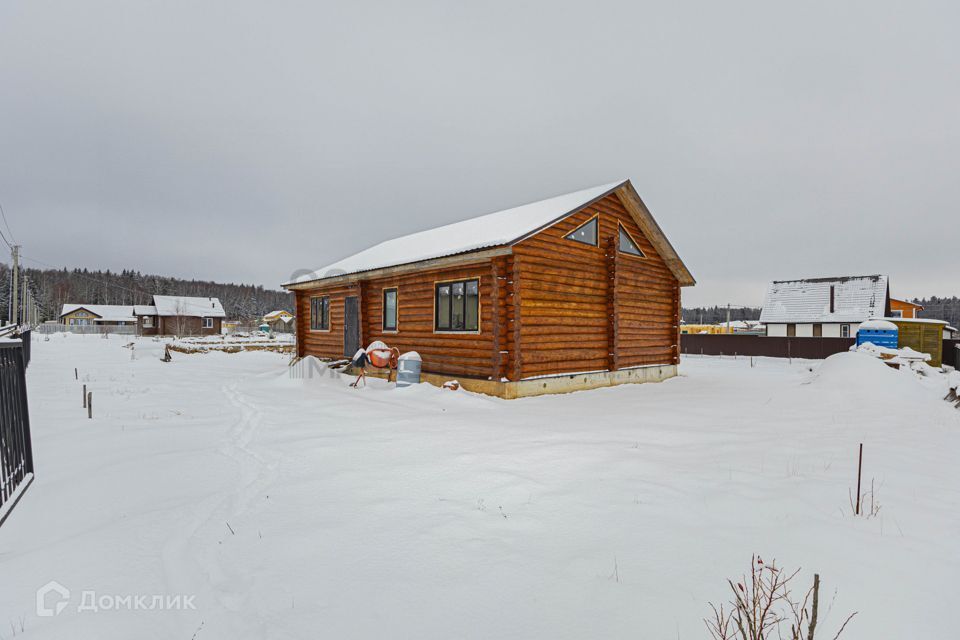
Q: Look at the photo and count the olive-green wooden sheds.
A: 1